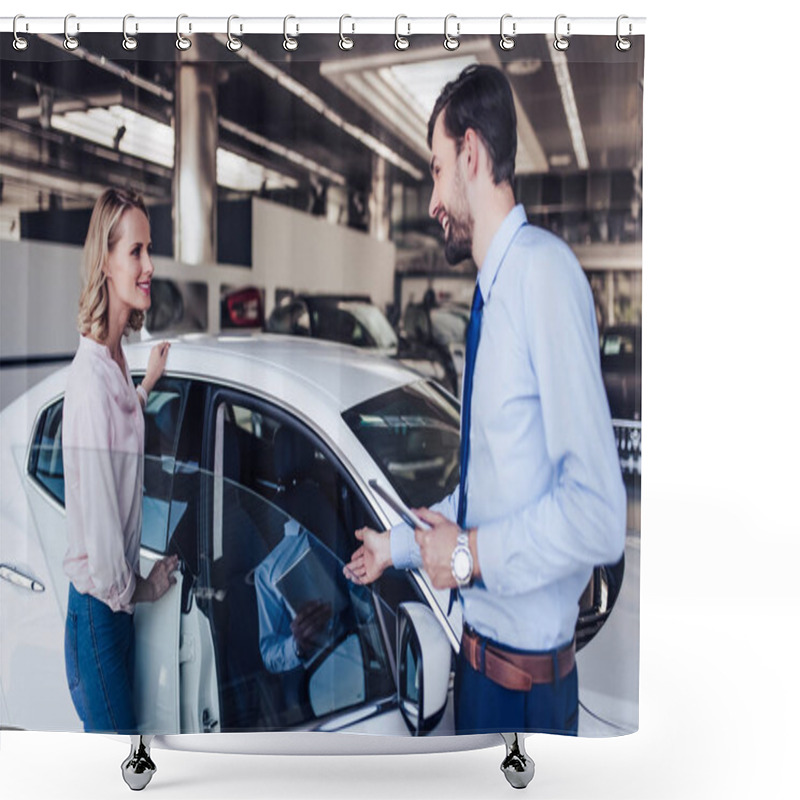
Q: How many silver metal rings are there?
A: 12